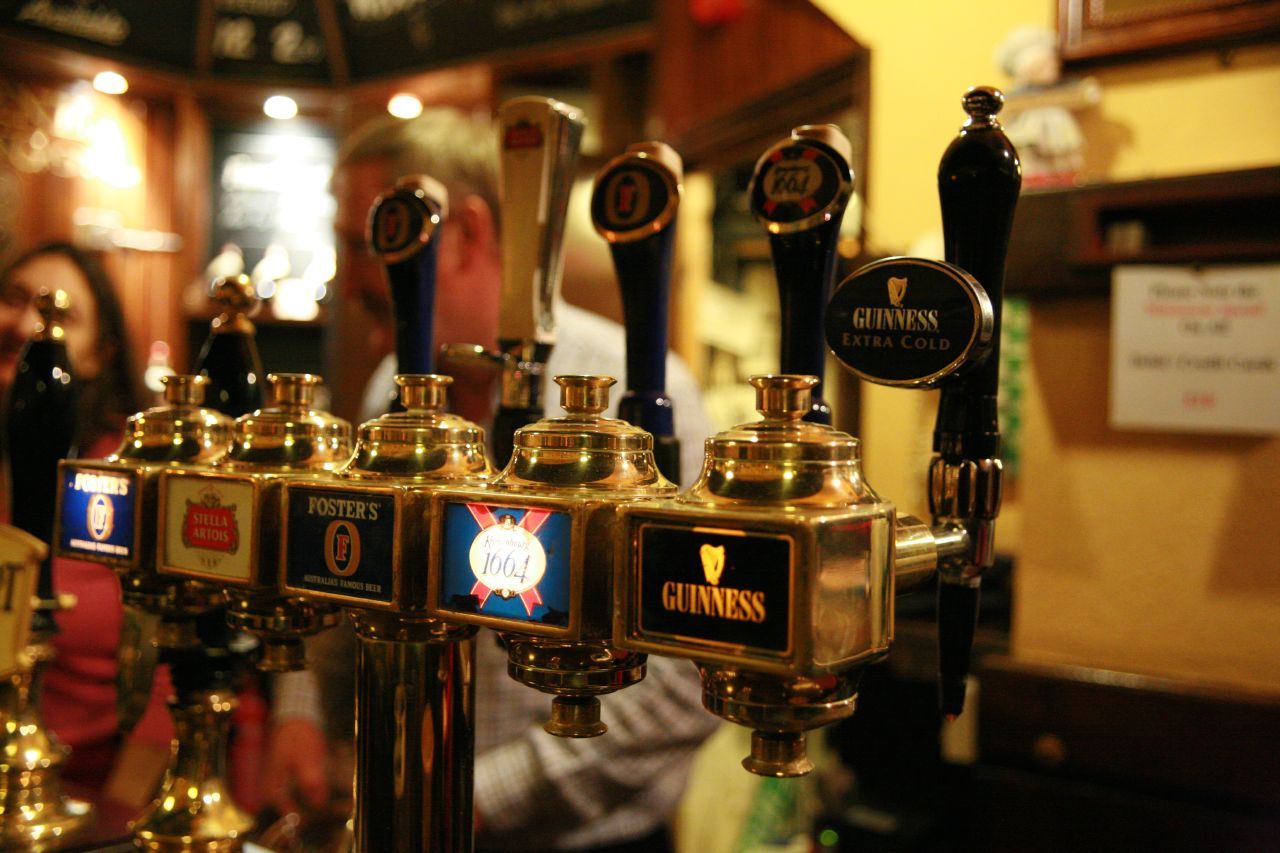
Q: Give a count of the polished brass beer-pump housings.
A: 5